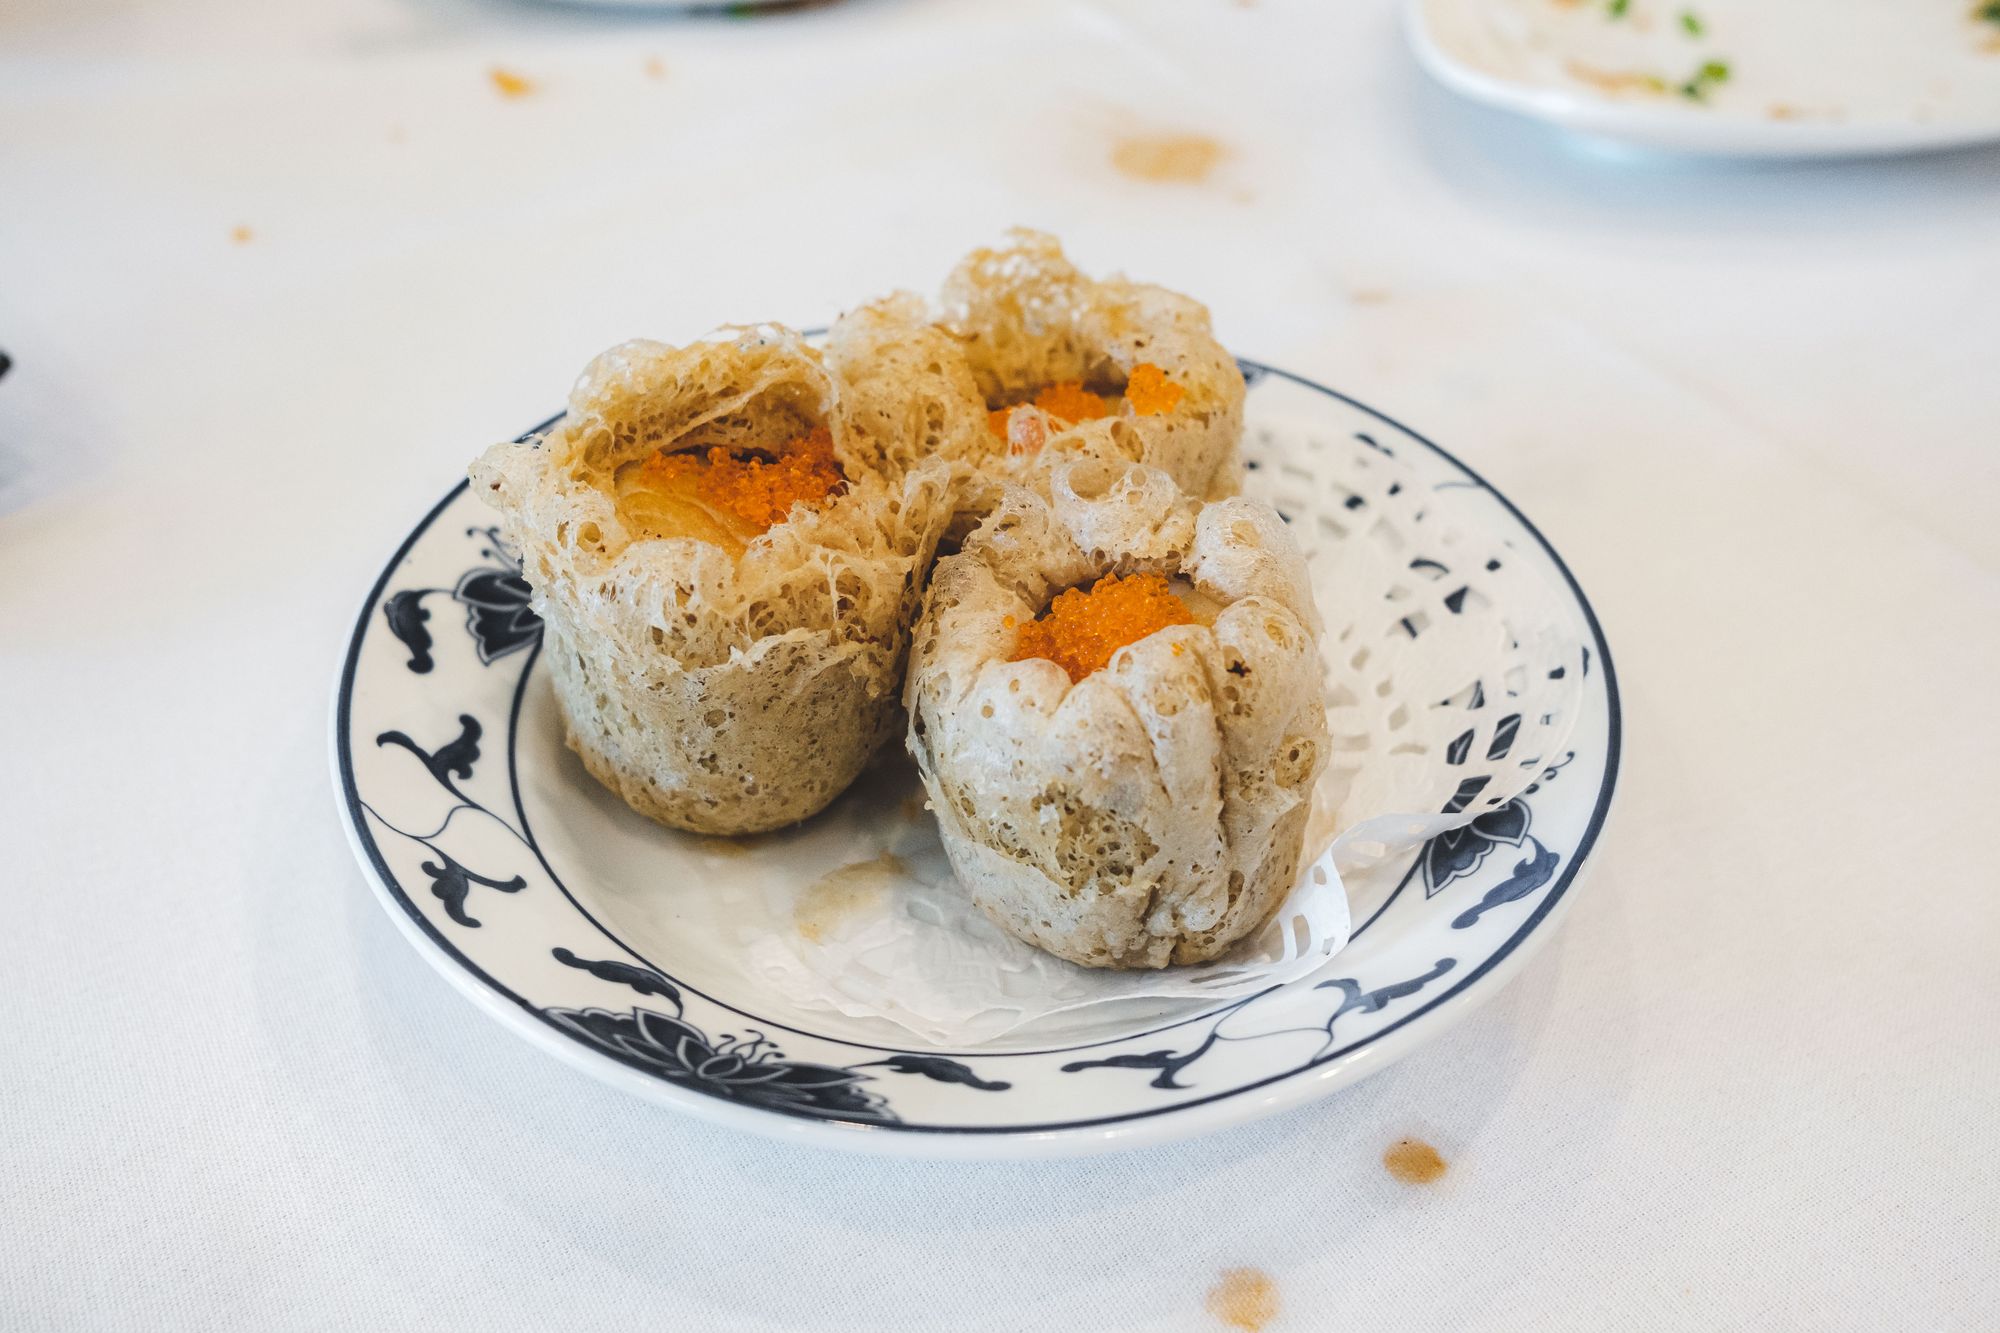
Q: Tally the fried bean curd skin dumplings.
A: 3